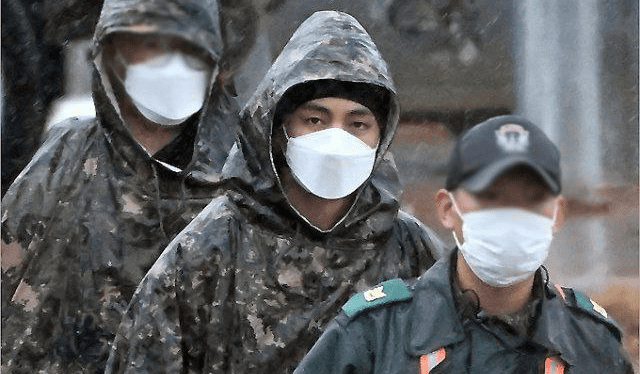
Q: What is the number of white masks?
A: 3